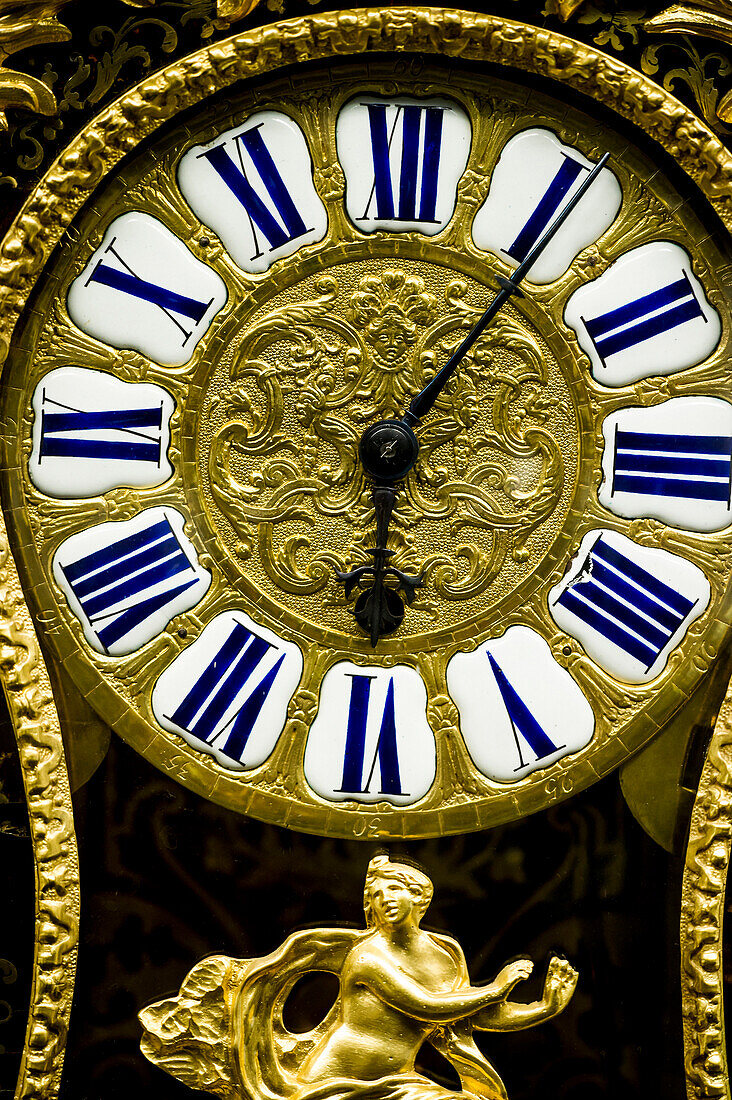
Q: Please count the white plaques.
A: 12